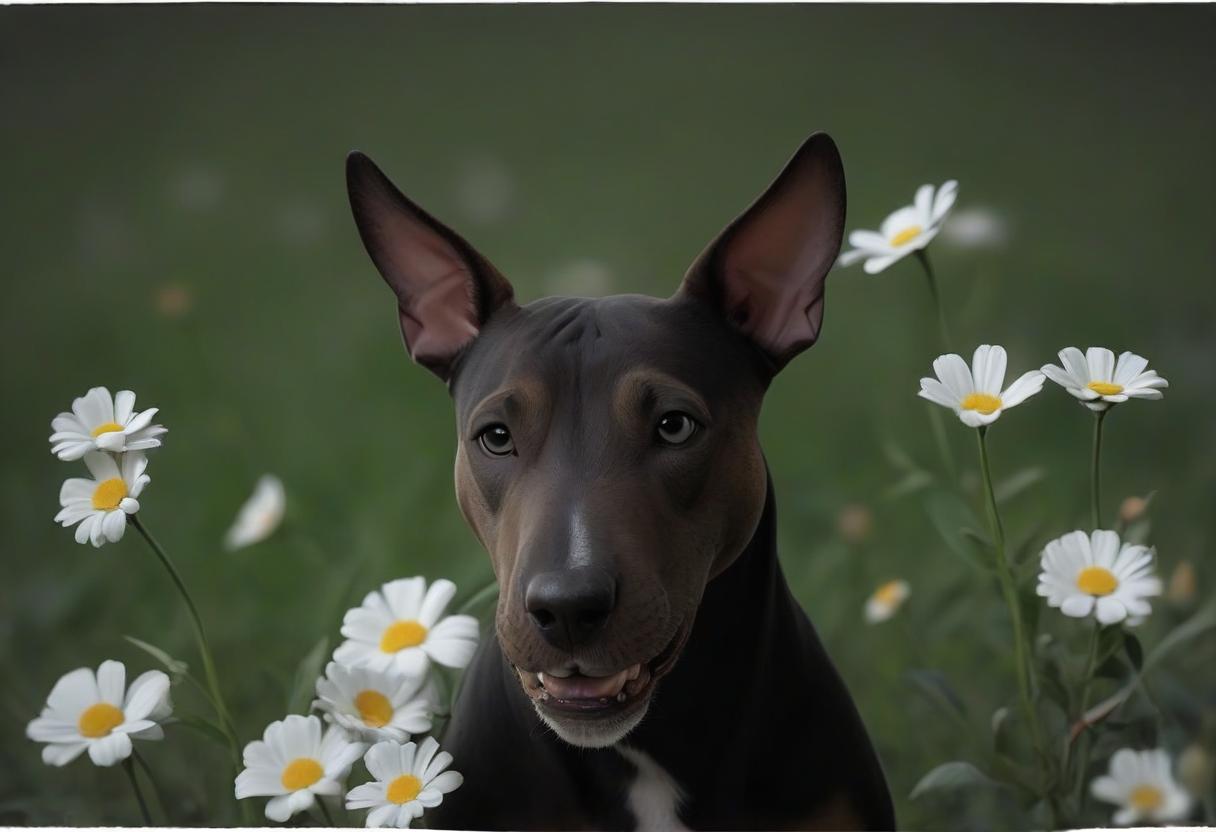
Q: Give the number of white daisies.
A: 12